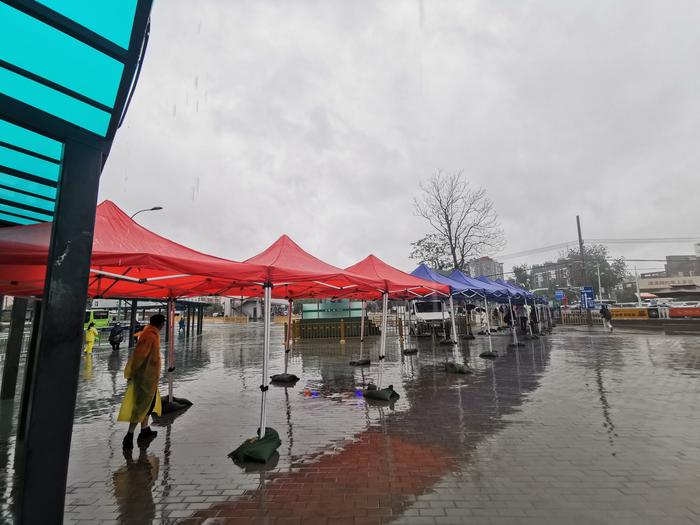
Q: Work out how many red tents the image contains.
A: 3